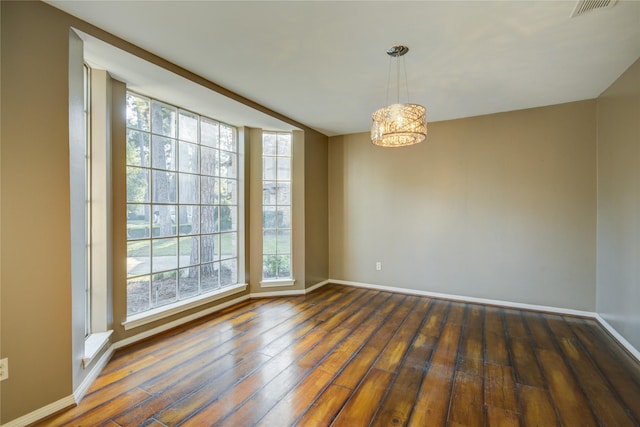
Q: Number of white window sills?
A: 3